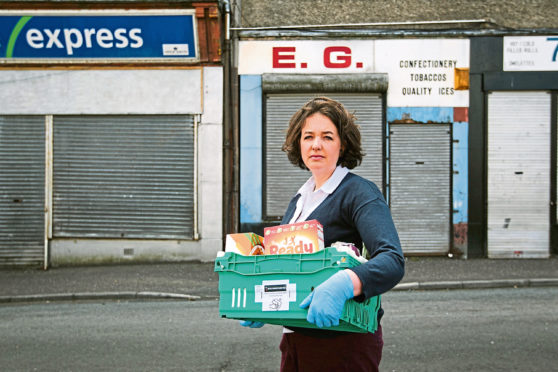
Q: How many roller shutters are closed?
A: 5